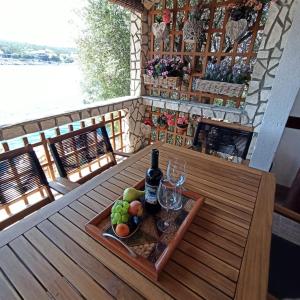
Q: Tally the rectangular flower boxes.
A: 2